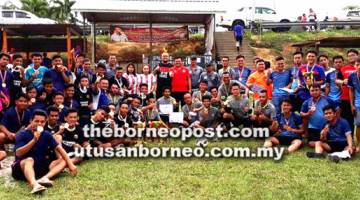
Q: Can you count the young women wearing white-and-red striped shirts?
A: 2